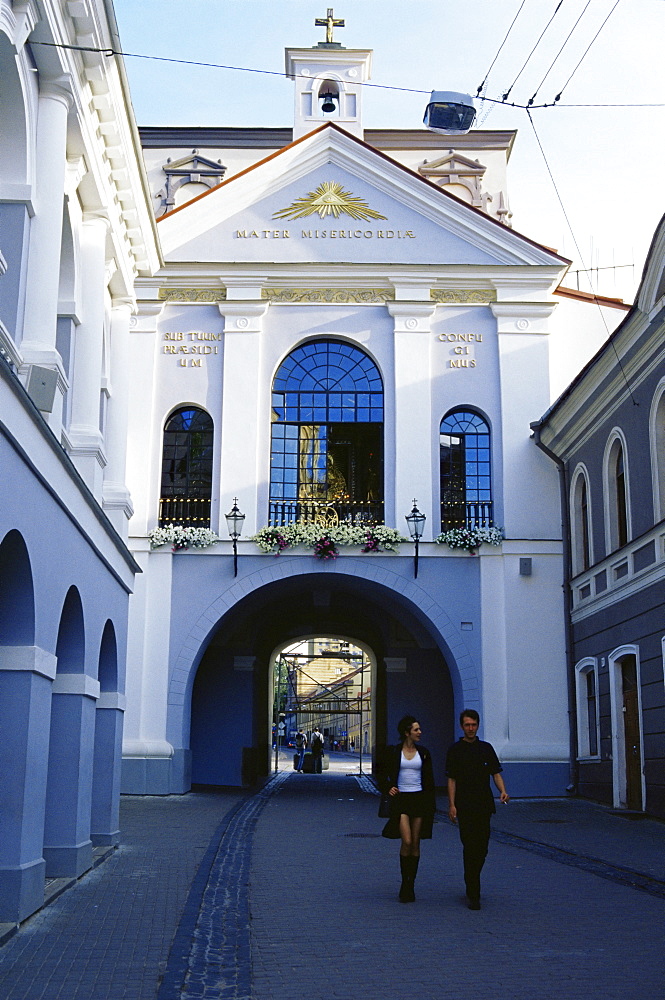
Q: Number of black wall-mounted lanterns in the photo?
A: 2